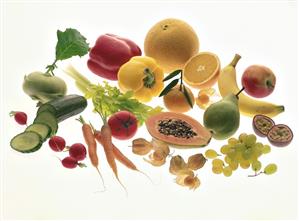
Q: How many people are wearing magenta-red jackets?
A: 0